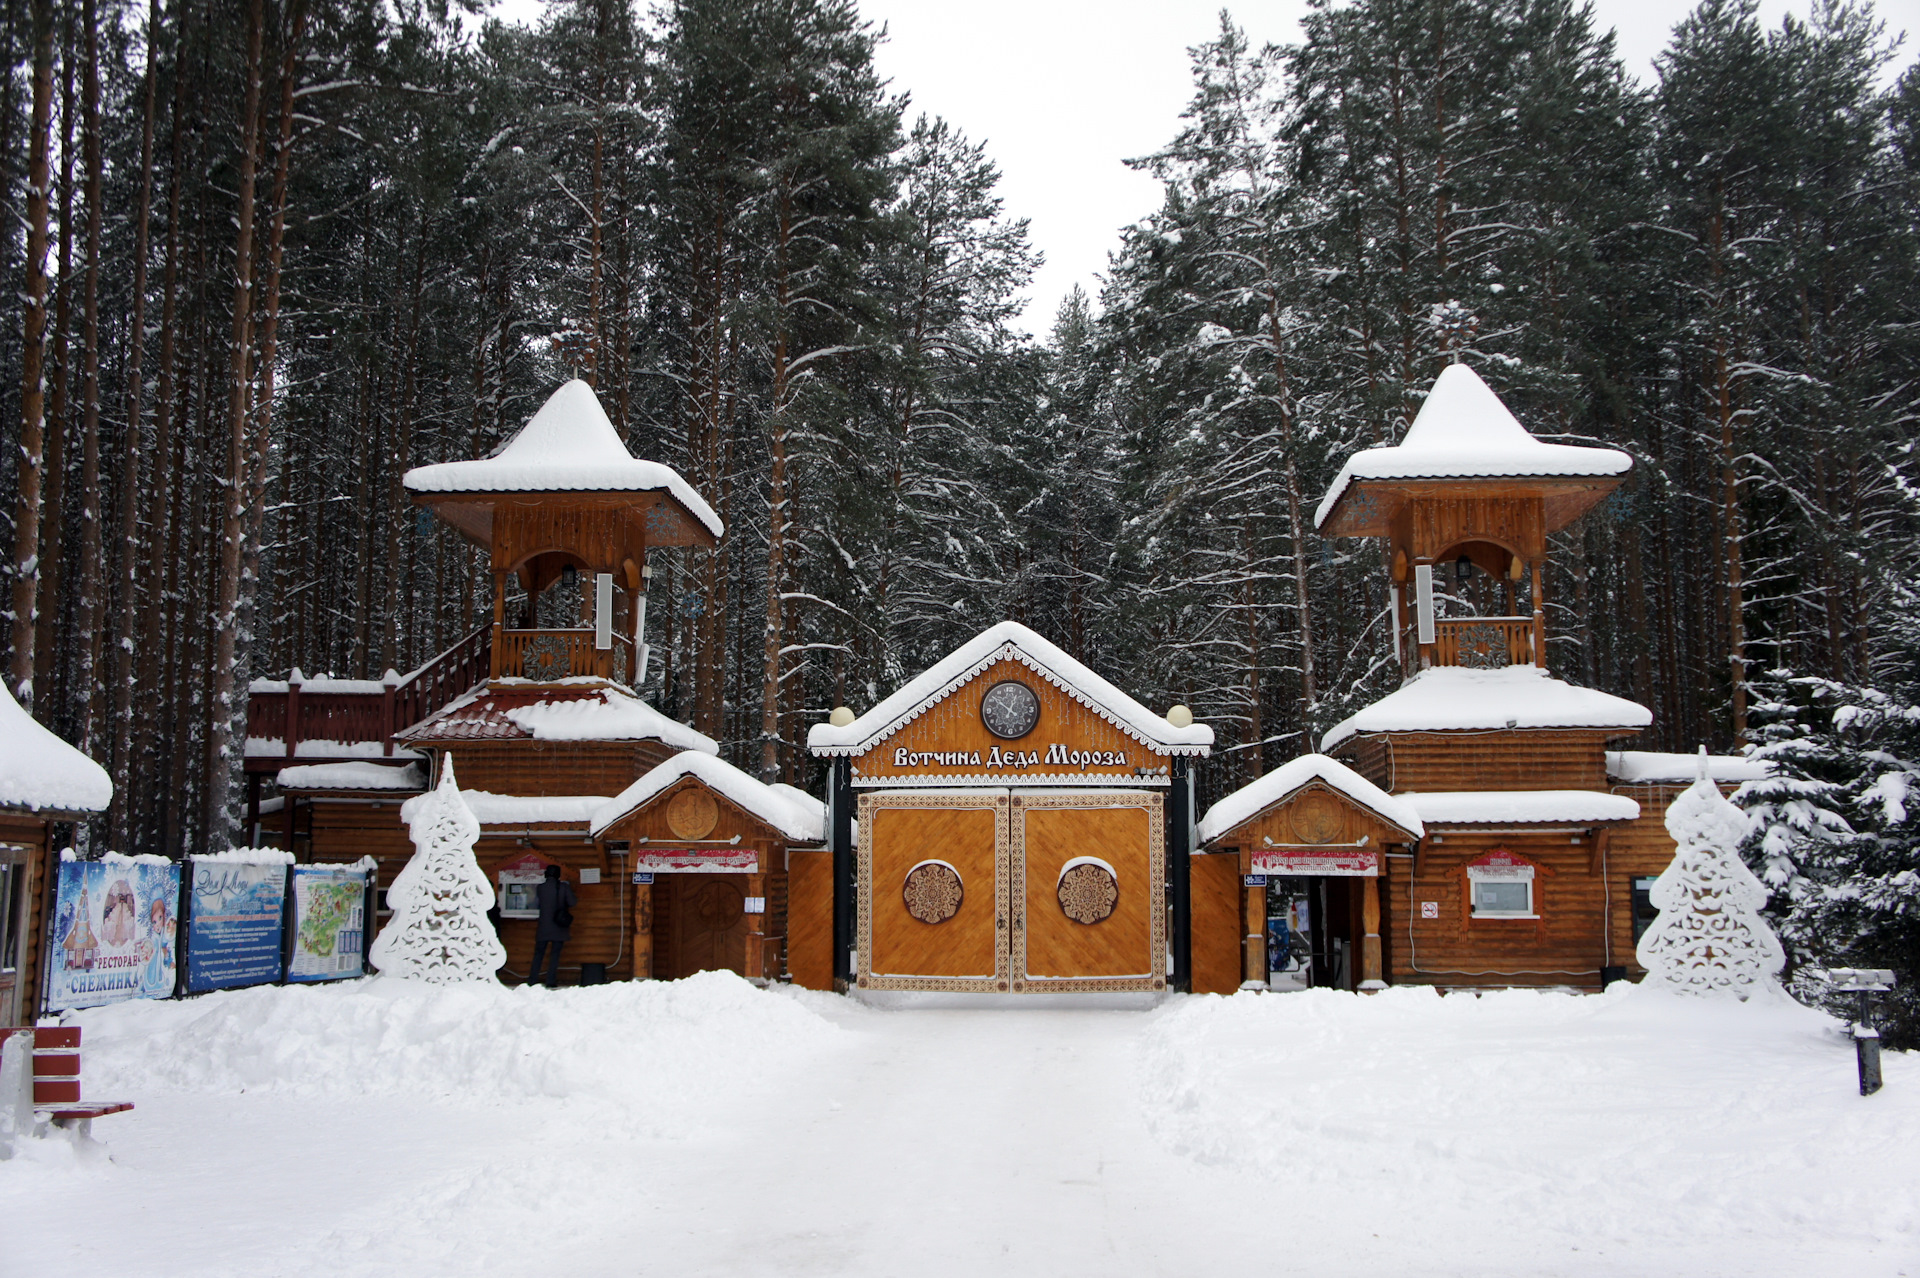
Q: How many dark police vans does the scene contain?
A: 0